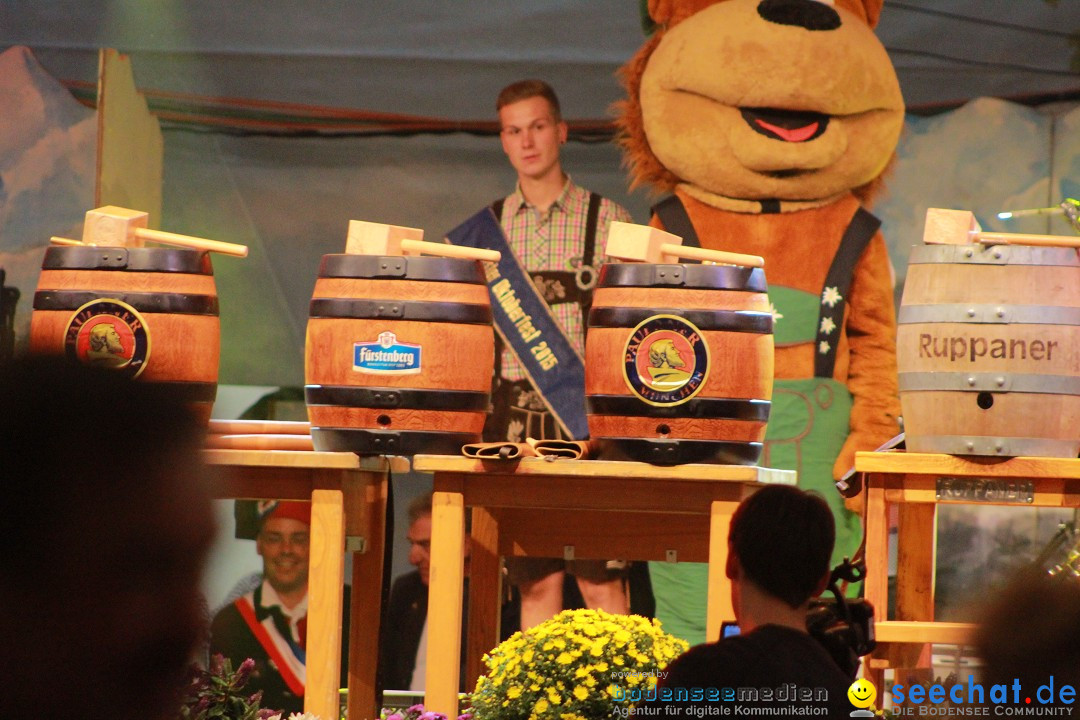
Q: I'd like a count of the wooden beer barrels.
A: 4